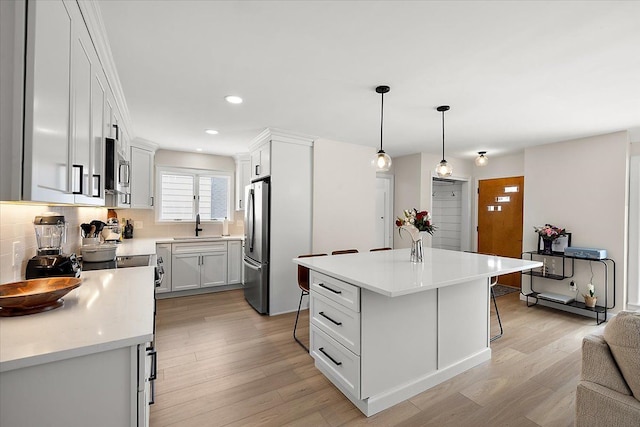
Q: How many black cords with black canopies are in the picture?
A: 2